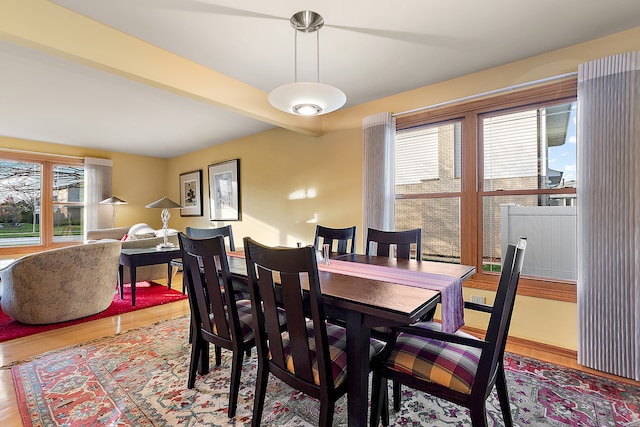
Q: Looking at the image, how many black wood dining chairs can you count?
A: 6